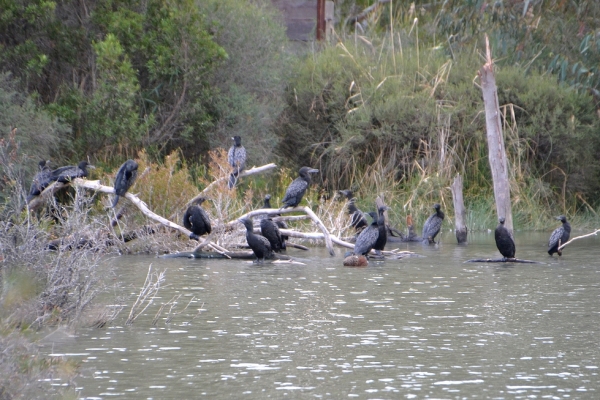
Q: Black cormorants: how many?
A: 15